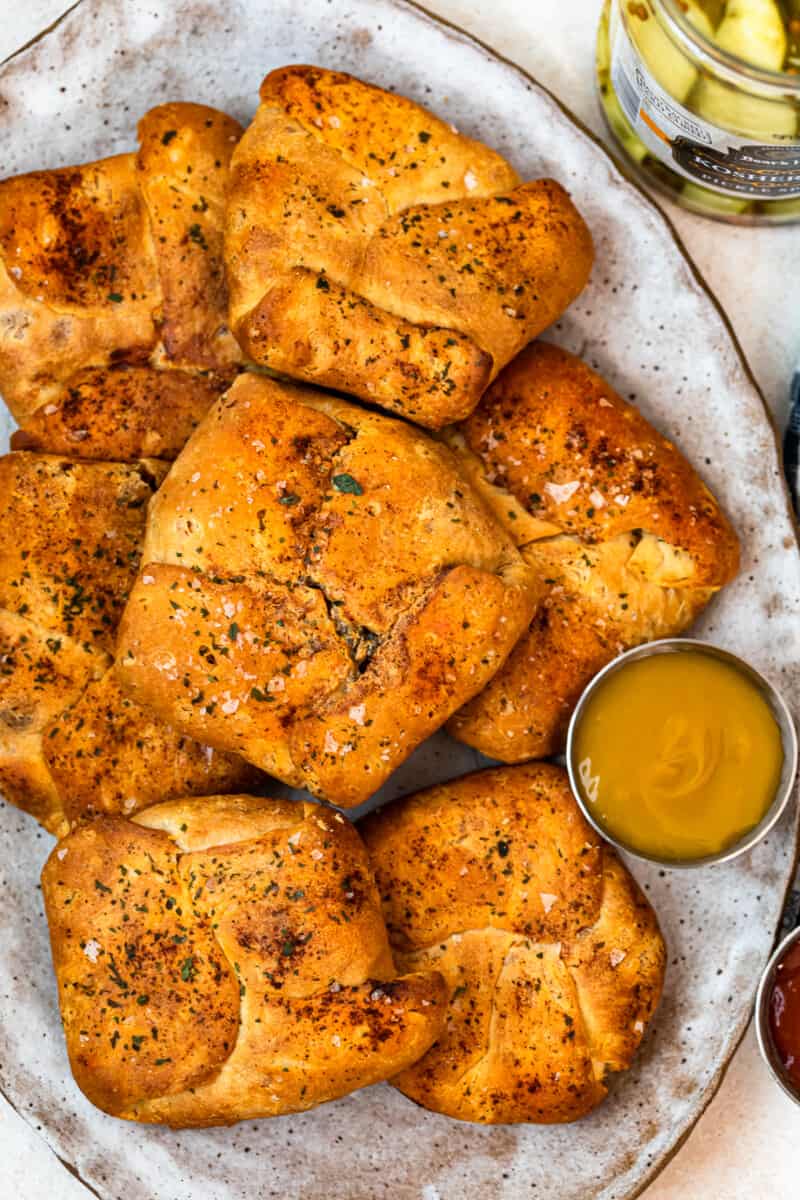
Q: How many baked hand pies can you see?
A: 7